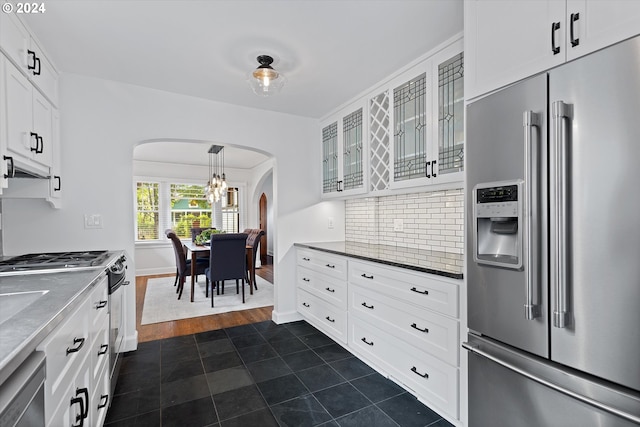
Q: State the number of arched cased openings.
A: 2